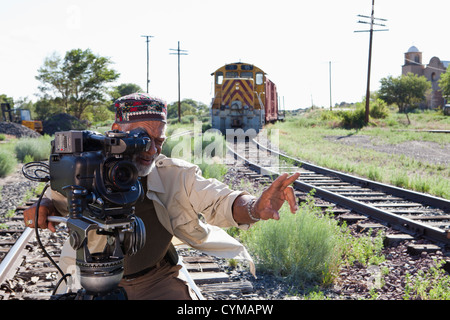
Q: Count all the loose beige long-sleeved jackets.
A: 1